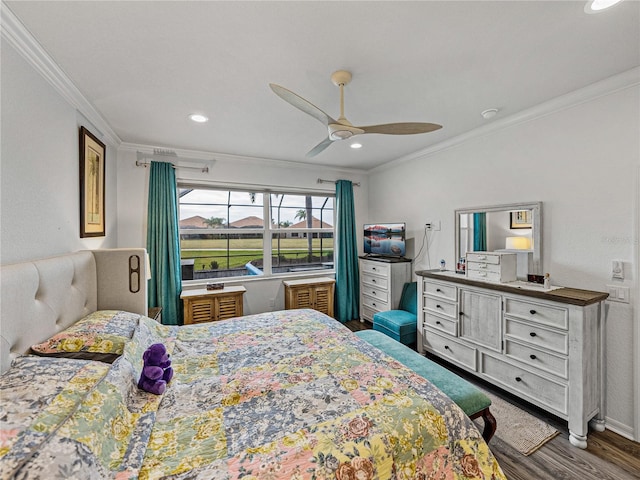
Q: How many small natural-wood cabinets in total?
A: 2